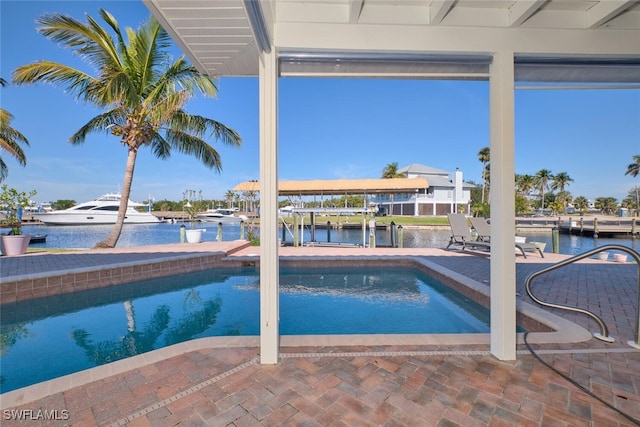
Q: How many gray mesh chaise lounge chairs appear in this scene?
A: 2